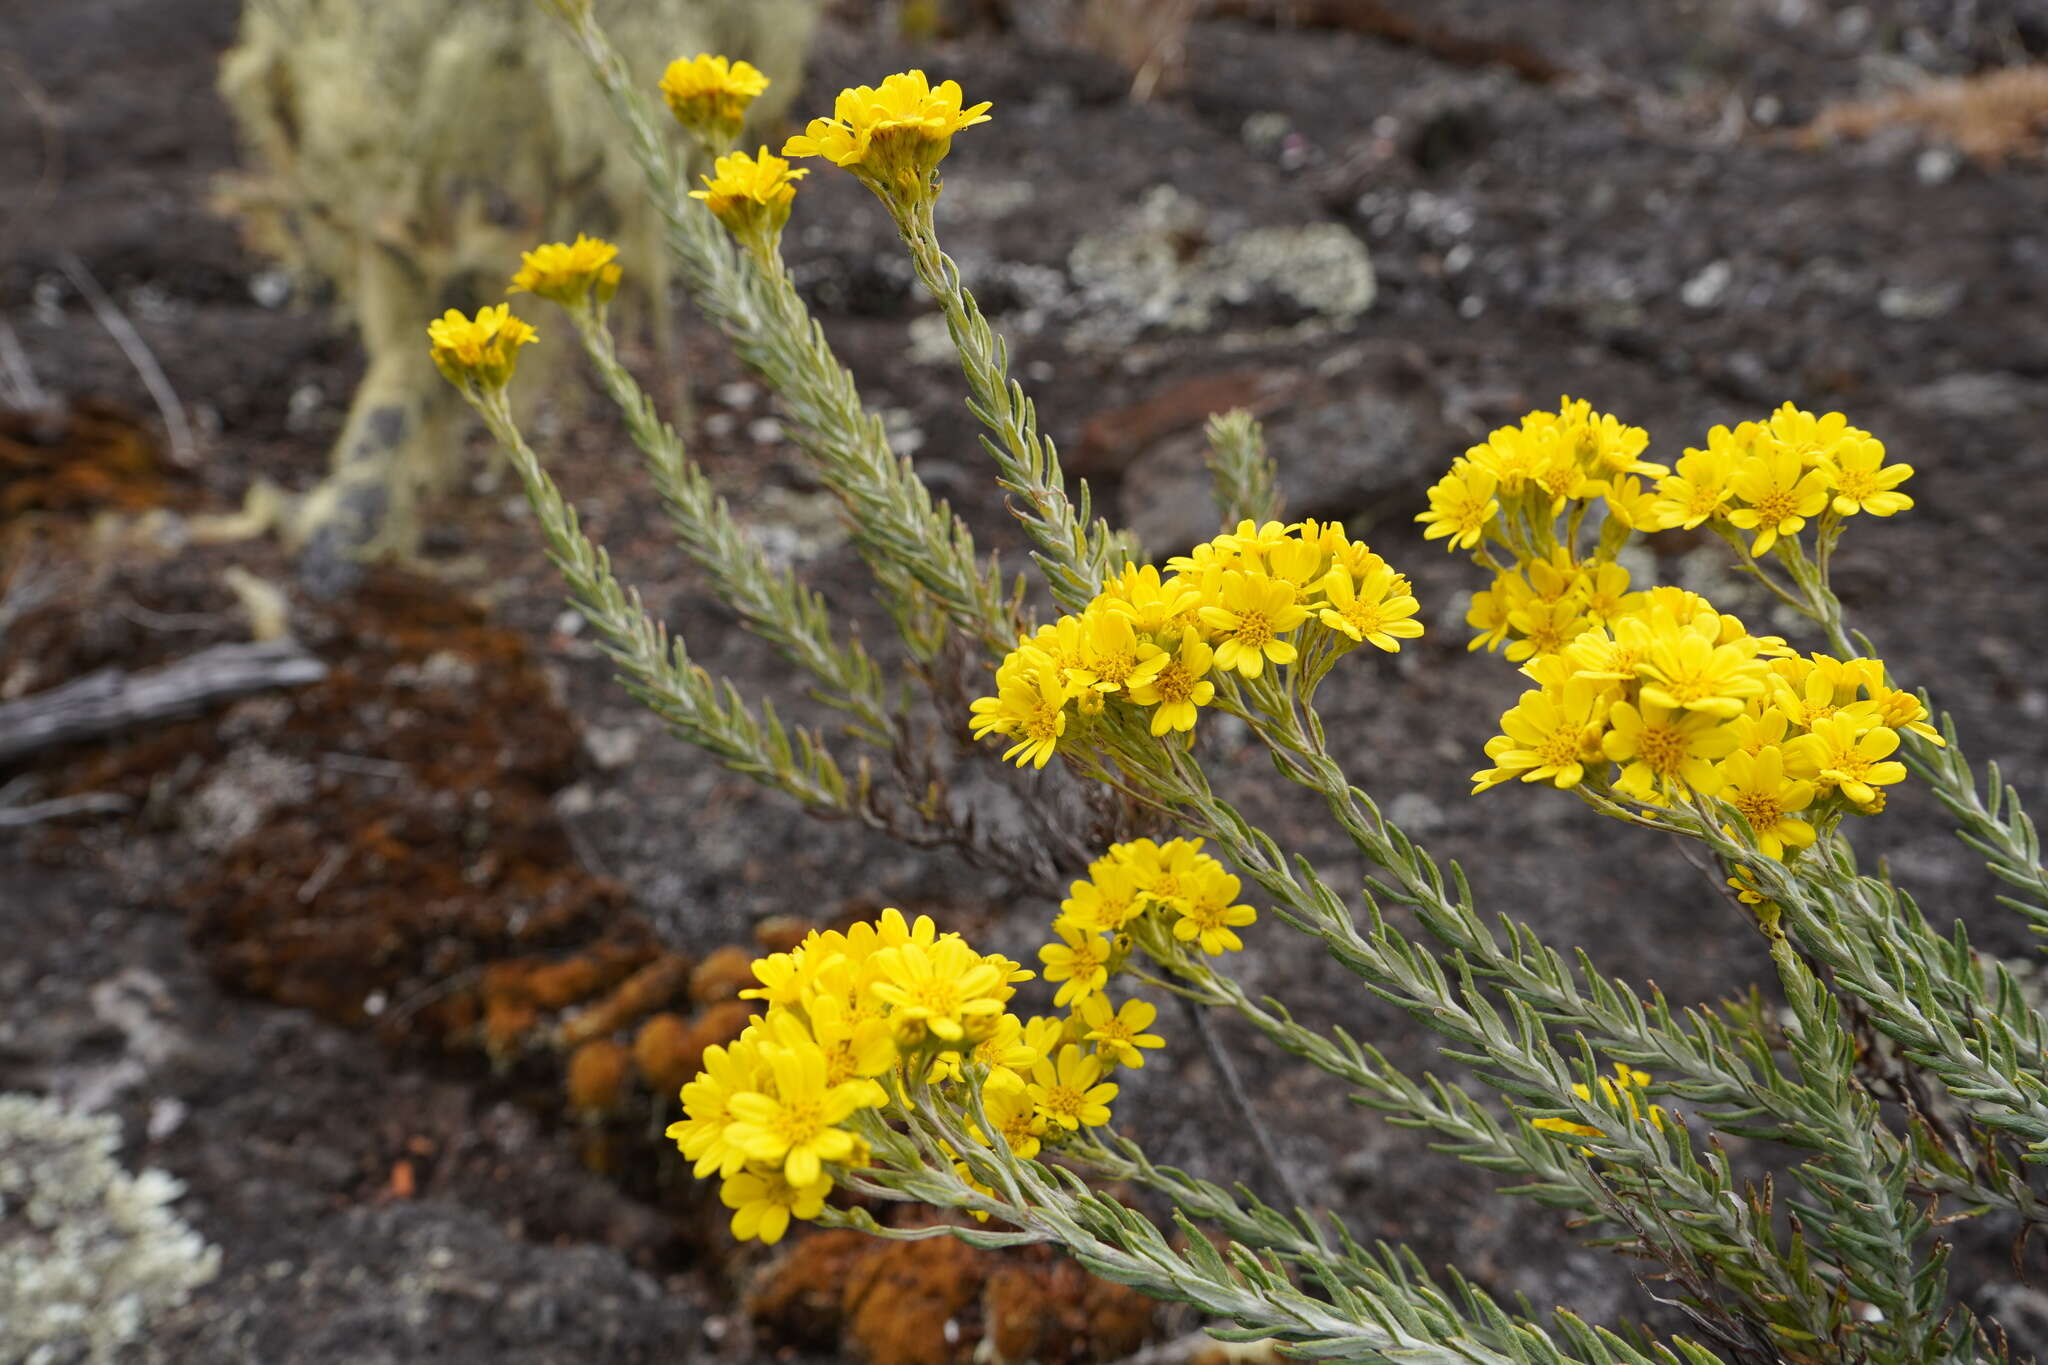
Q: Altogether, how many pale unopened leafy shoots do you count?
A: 1